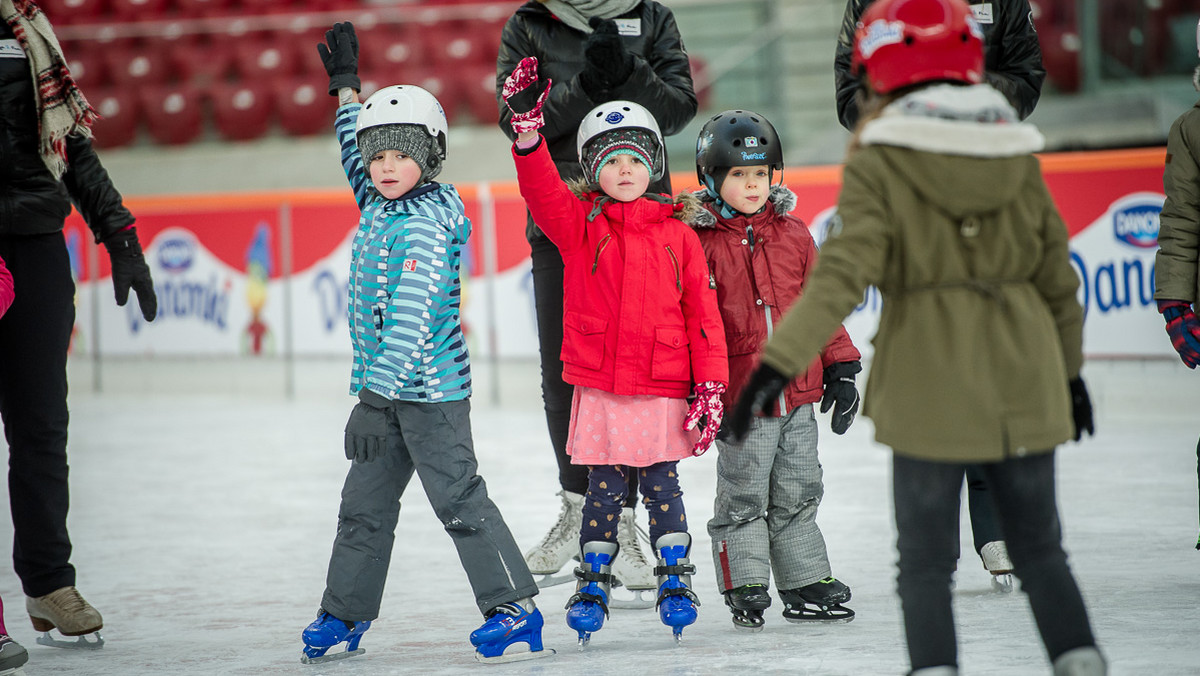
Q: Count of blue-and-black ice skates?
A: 4